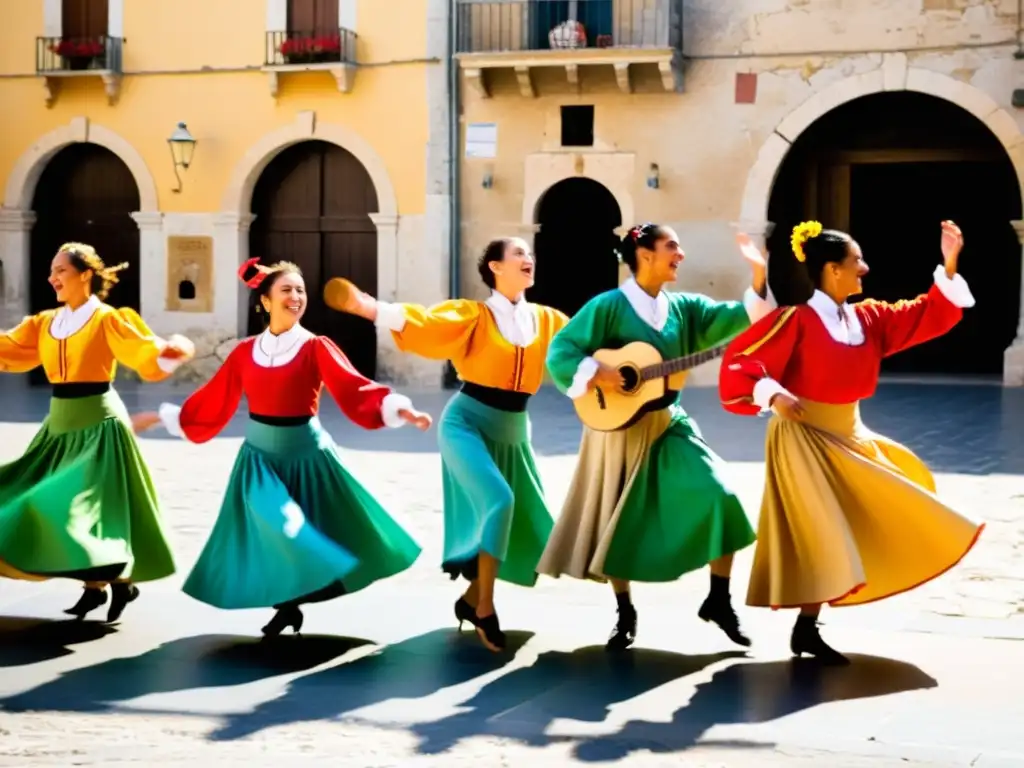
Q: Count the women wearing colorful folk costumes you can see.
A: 5